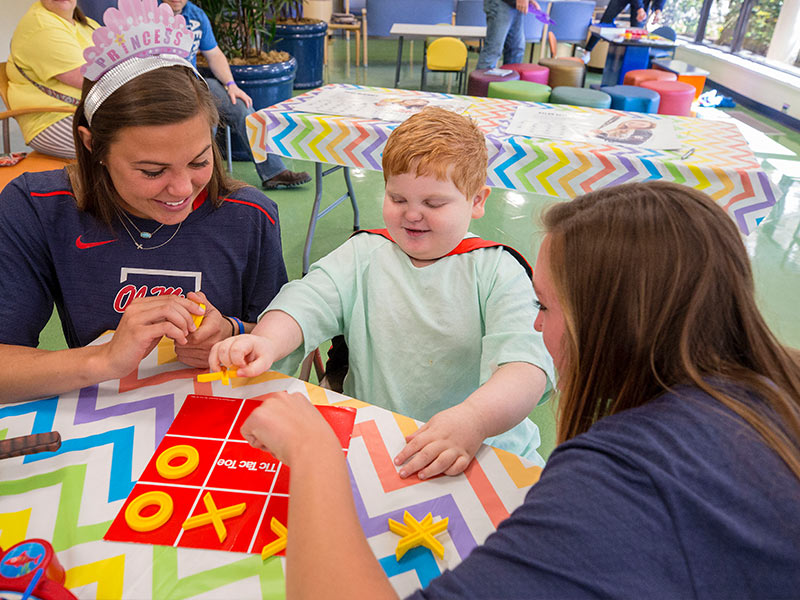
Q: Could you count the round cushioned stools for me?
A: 8